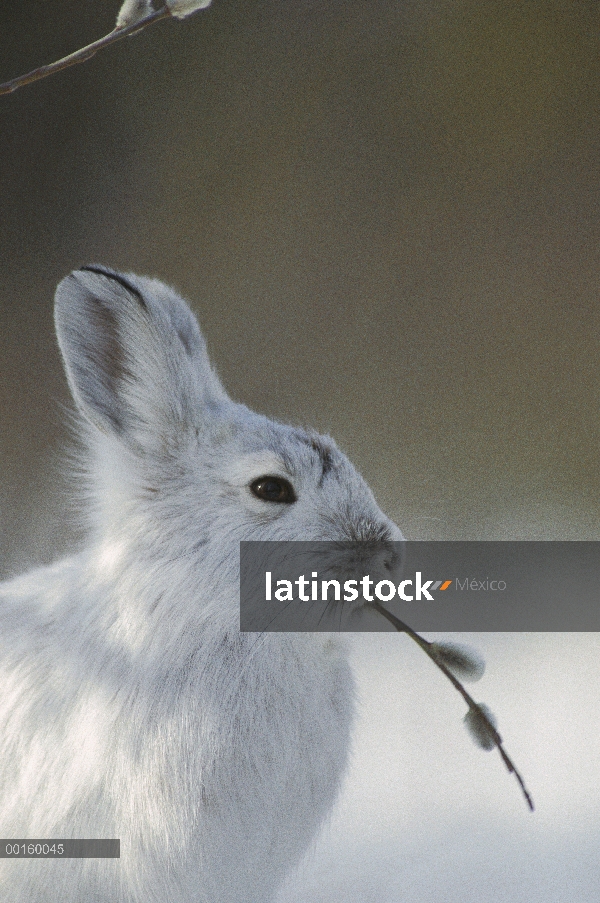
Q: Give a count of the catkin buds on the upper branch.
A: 2